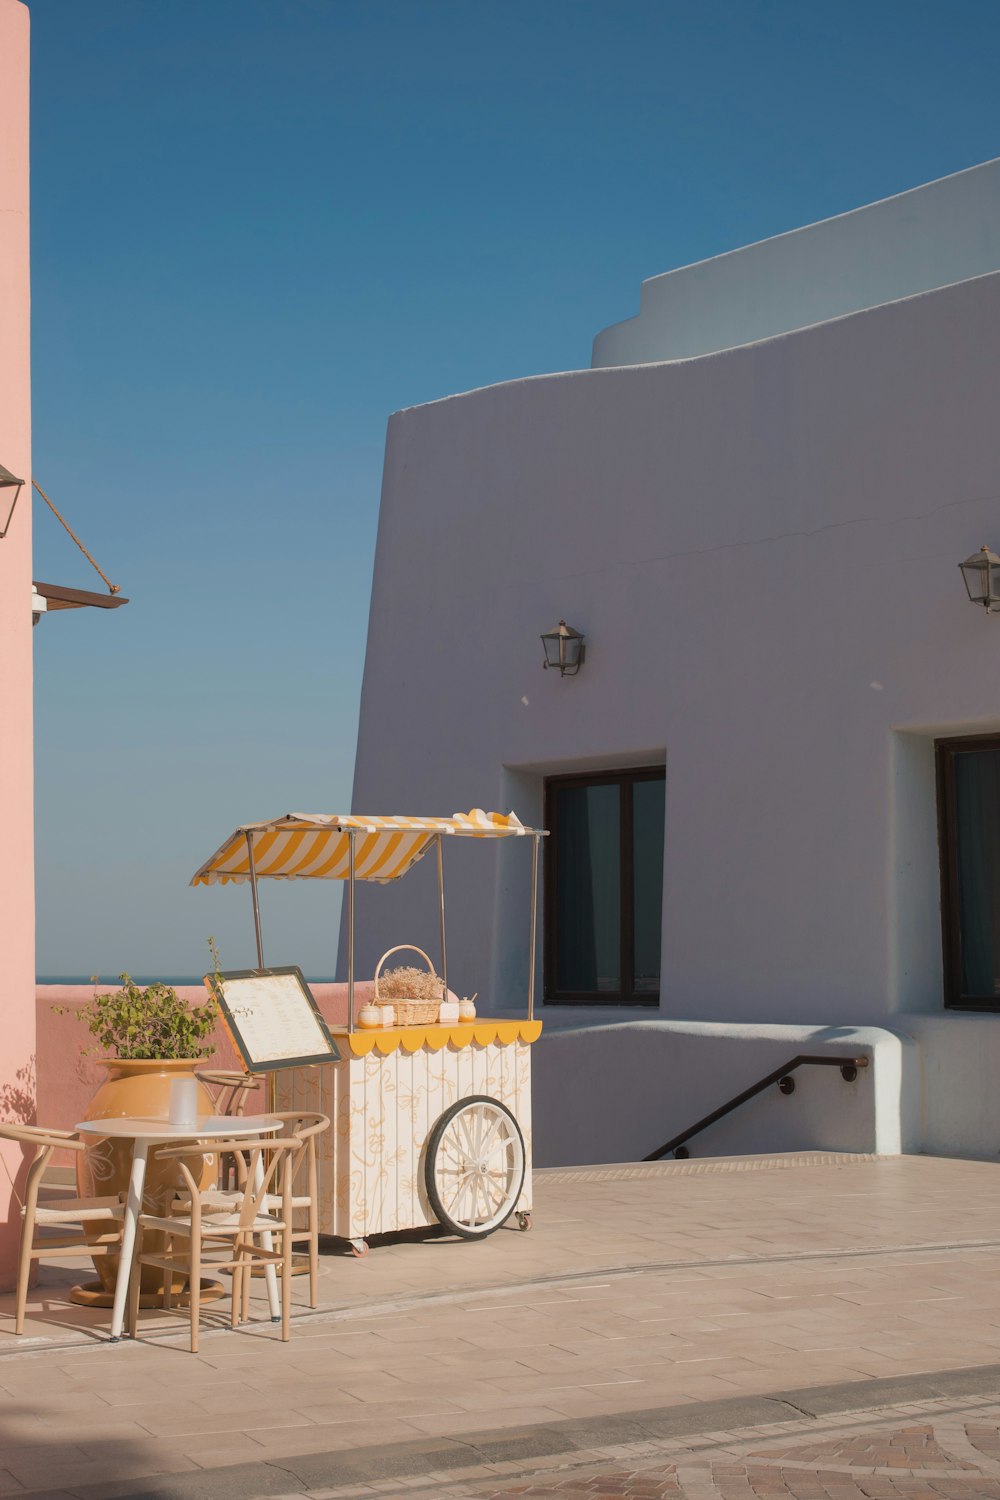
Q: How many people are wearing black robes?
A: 0